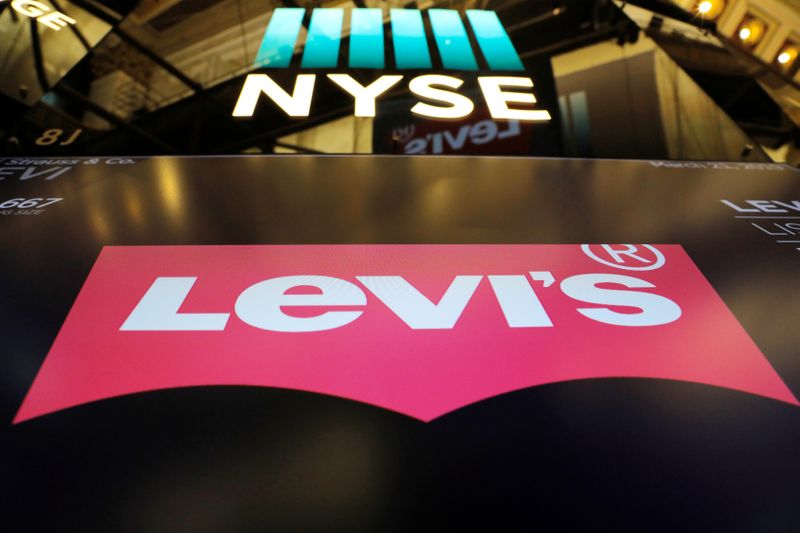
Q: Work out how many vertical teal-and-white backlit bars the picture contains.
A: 6